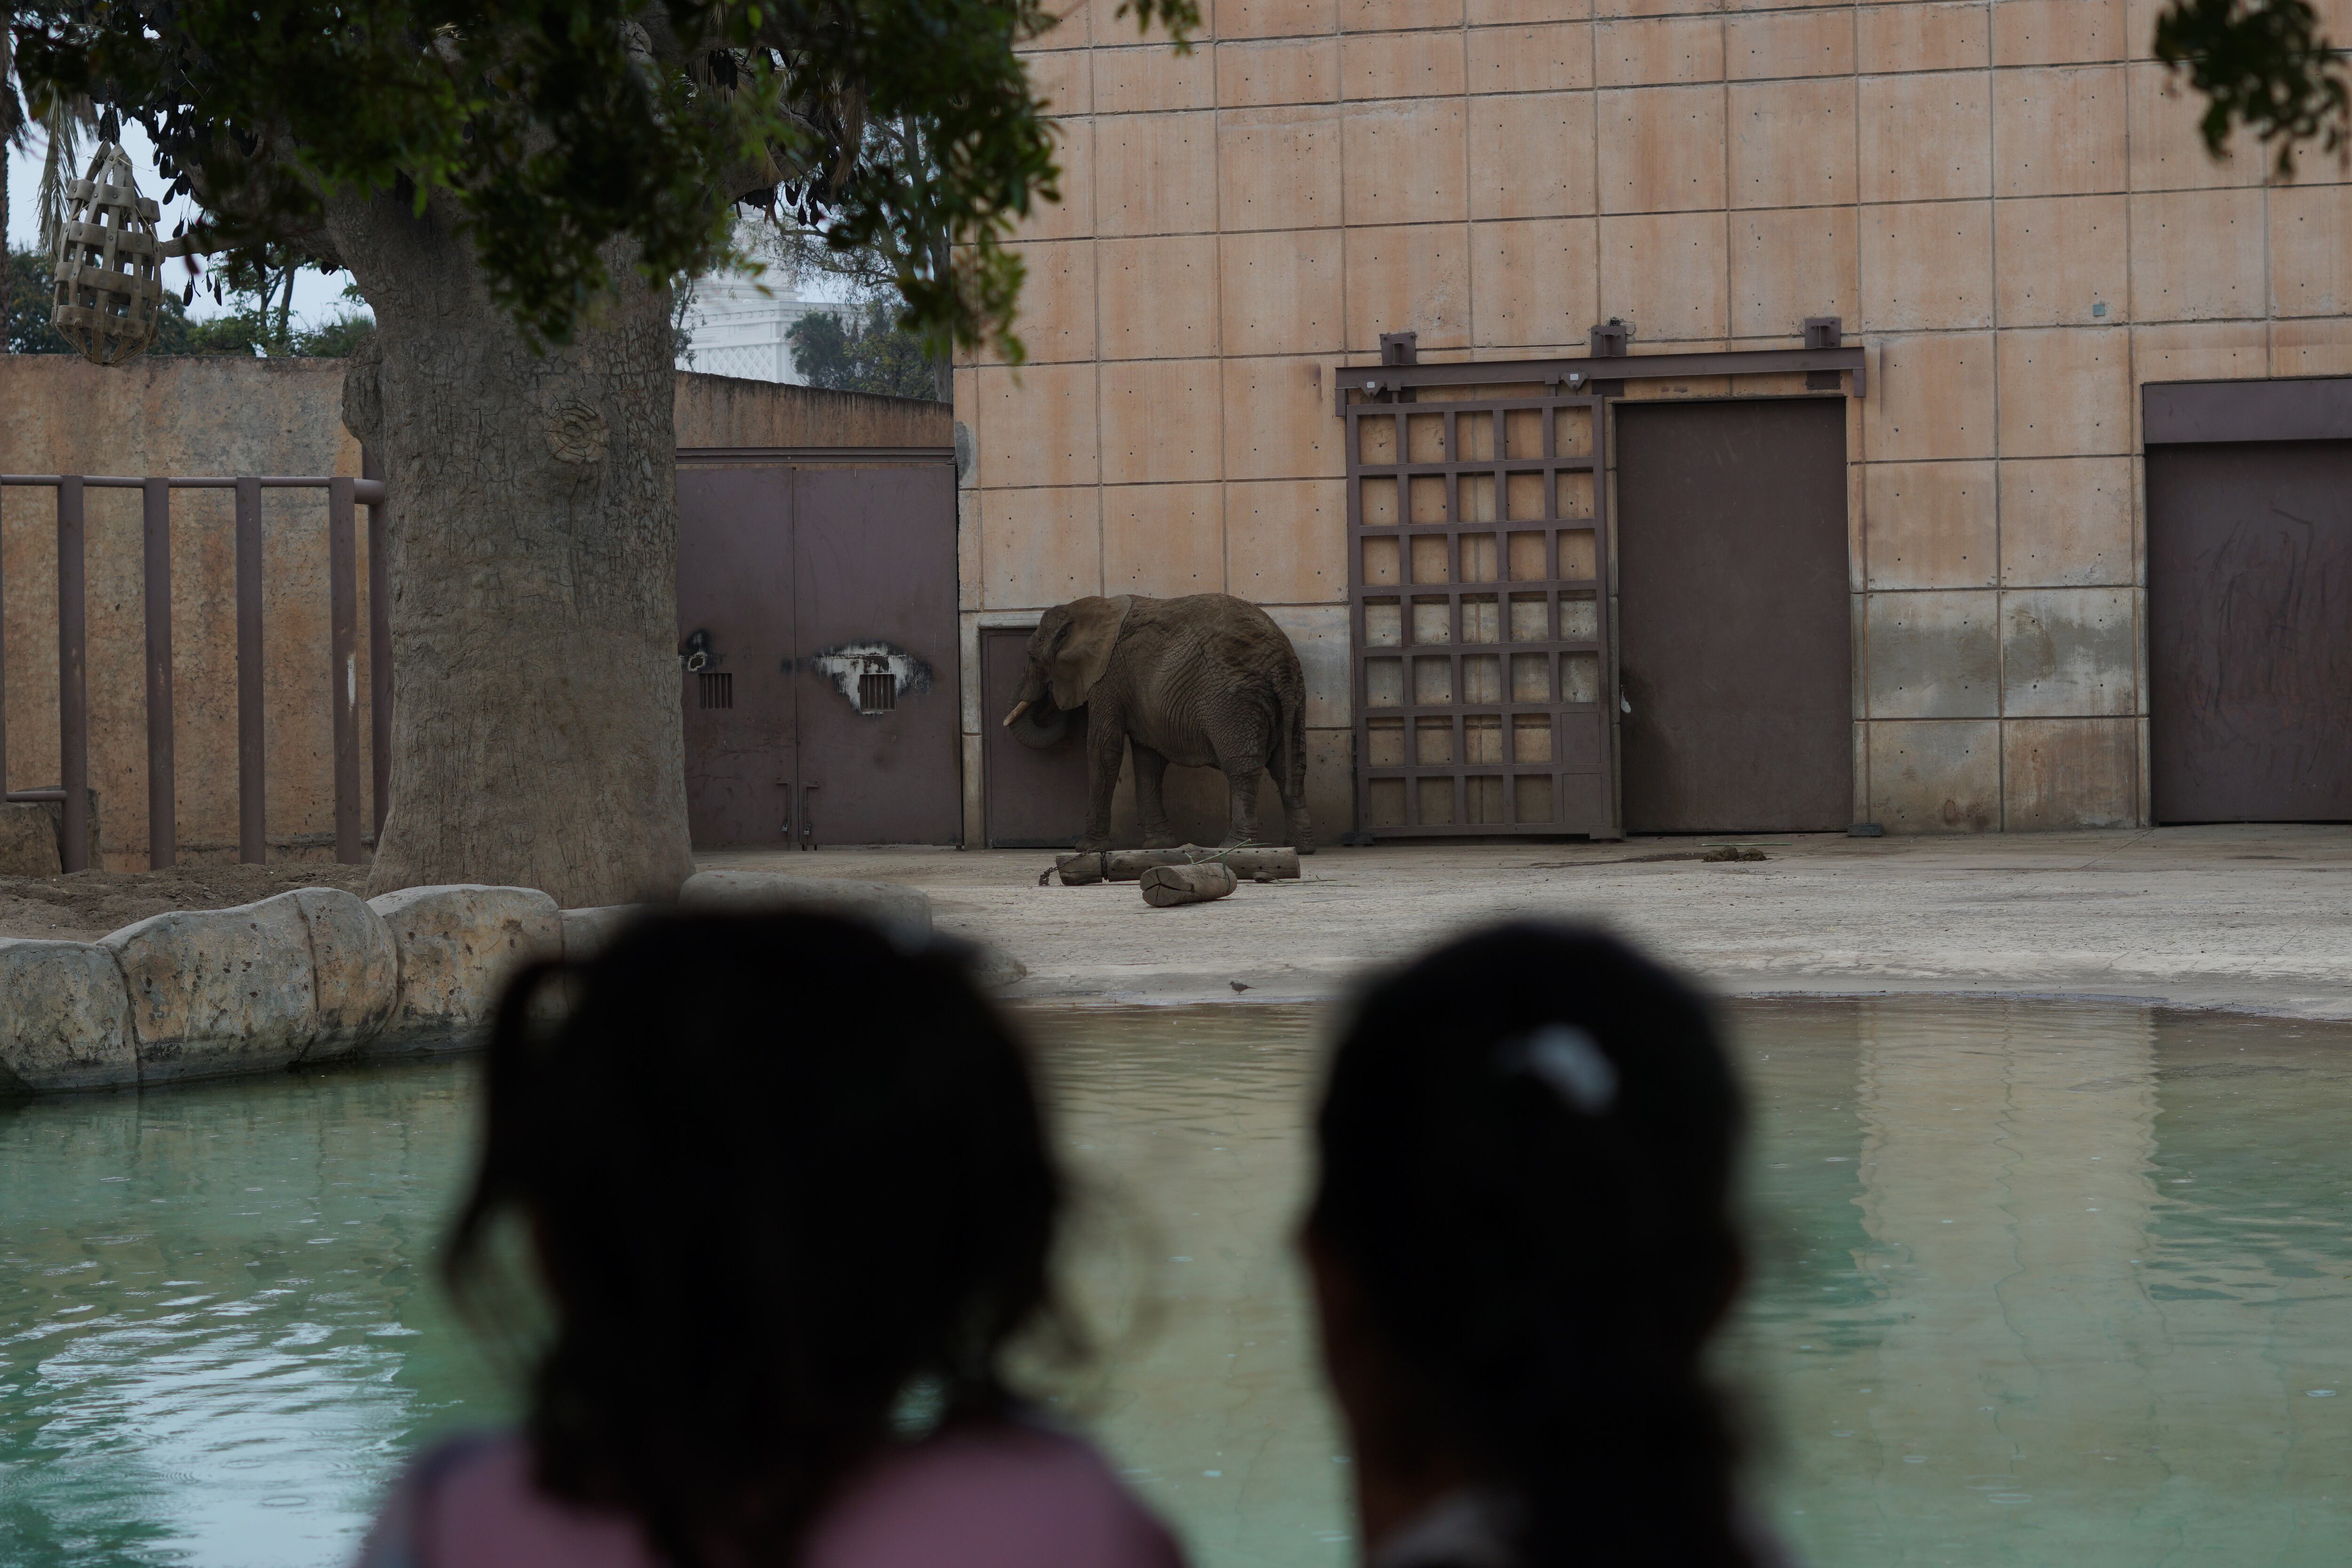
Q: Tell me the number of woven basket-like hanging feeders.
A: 1